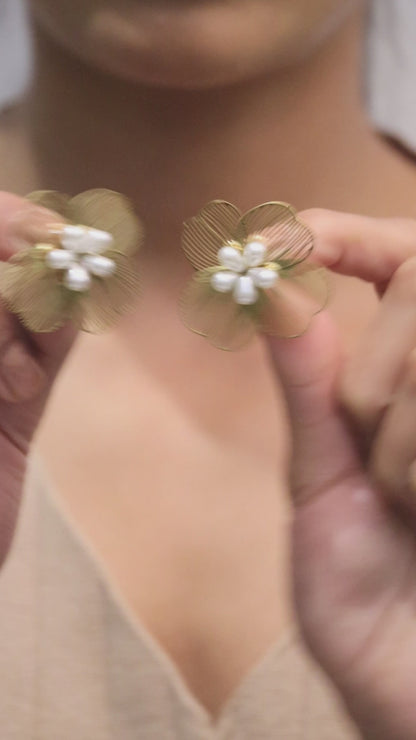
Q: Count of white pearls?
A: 10